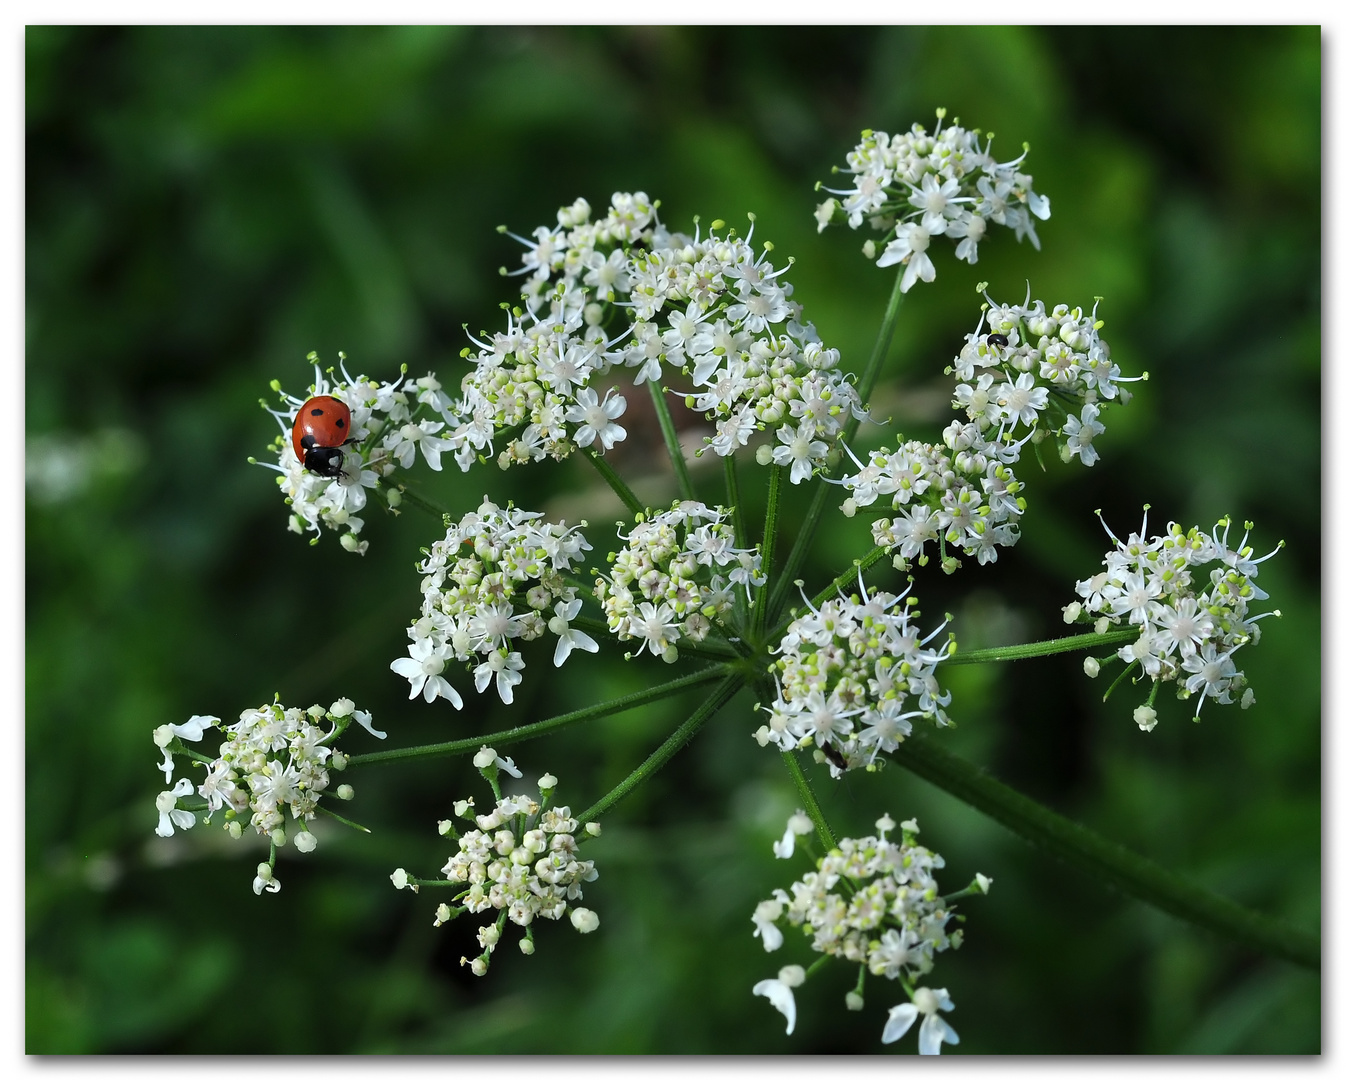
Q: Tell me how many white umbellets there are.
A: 15